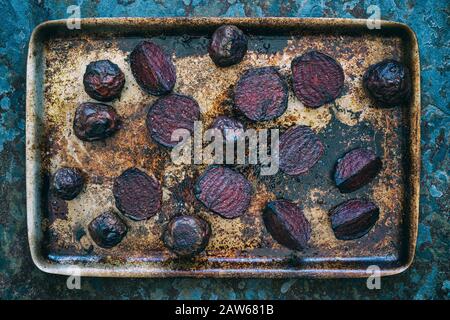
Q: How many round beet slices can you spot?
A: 6